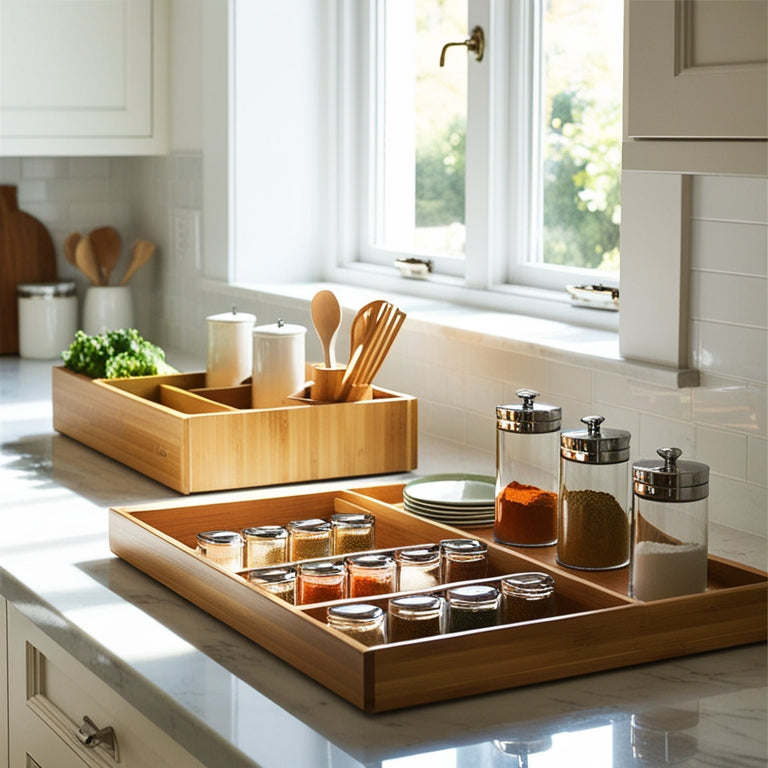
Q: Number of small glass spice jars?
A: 13